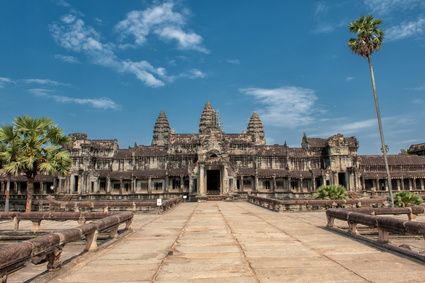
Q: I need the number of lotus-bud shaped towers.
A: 3